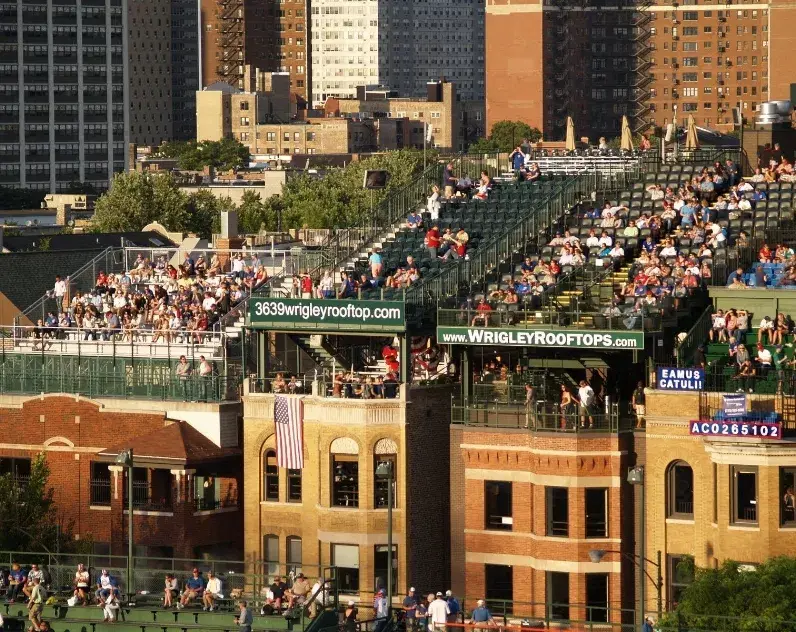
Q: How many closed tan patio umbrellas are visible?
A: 3